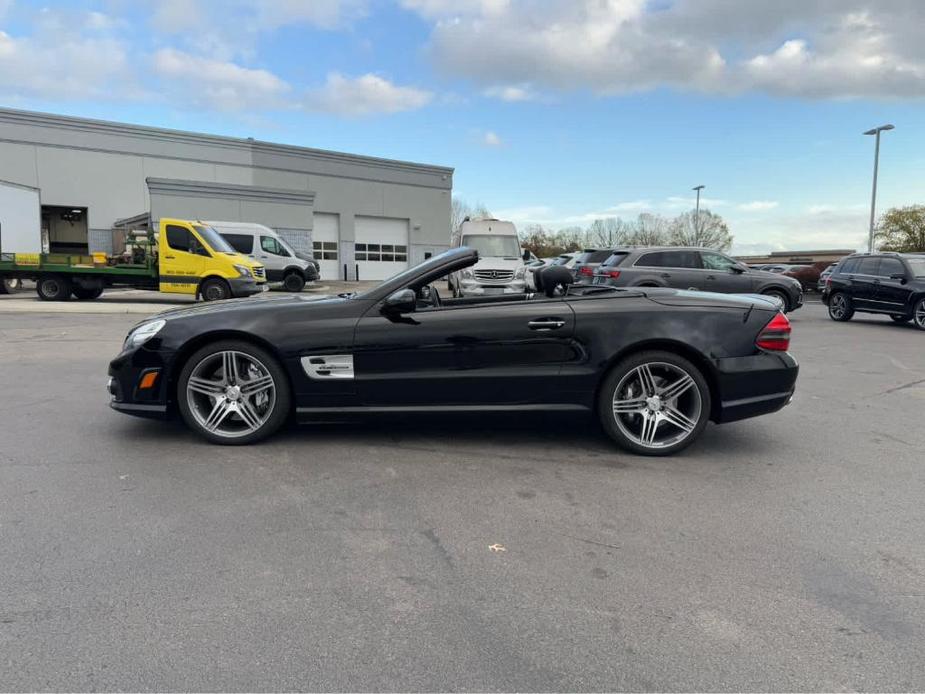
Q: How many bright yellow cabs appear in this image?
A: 1